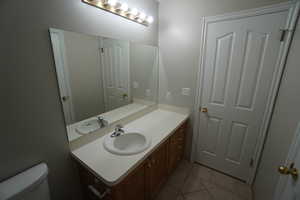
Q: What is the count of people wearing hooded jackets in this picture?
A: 0